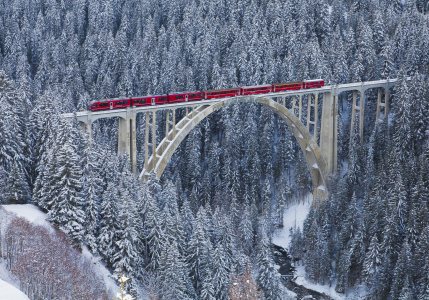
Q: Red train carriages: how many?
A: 7